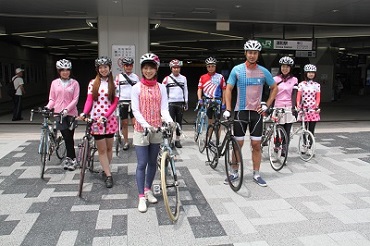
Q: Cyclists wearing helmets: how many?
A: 9